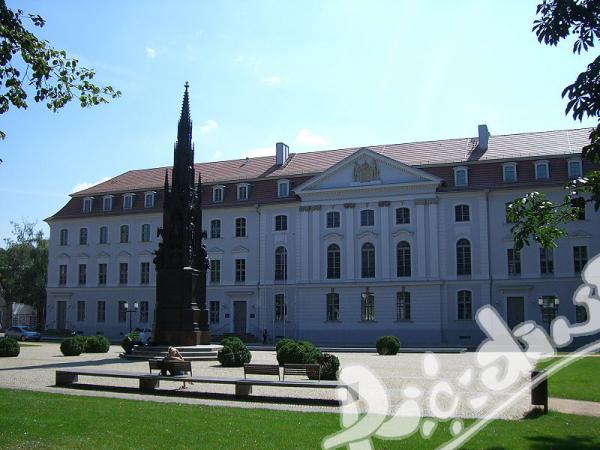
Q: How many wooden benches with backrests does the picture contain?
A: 3